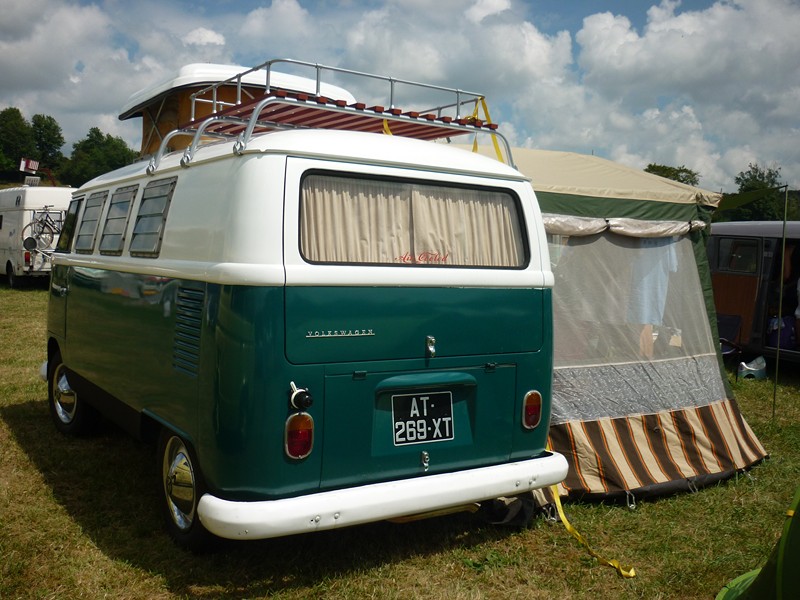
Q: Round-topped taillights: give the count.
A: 2